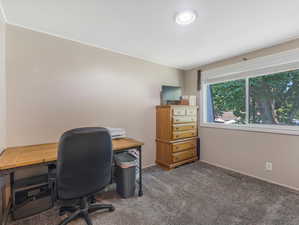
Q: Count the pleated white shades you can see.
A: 1